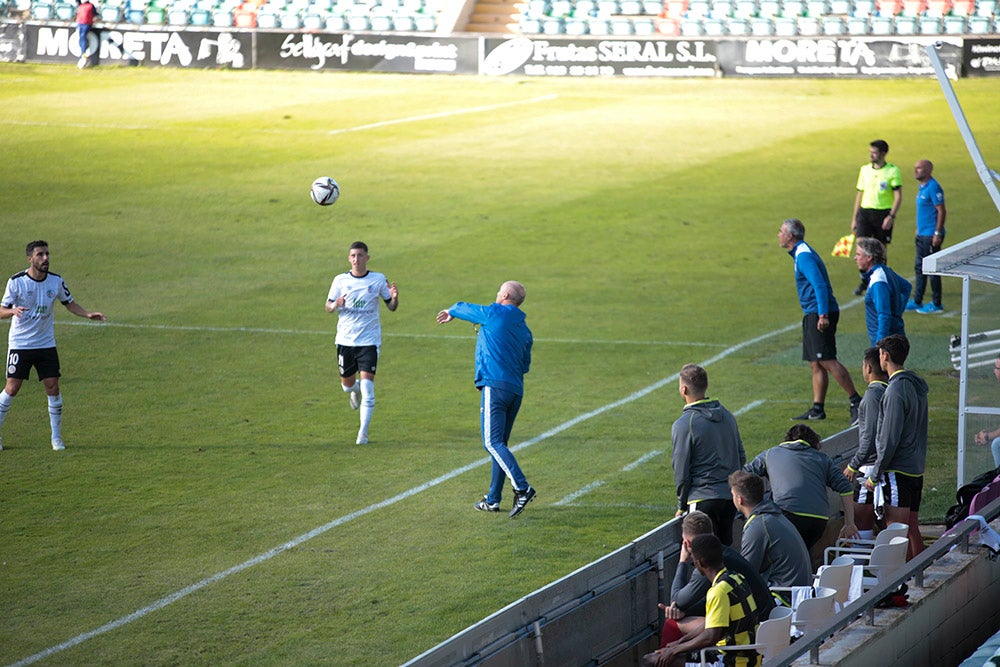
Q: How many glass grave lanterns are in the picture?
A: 0